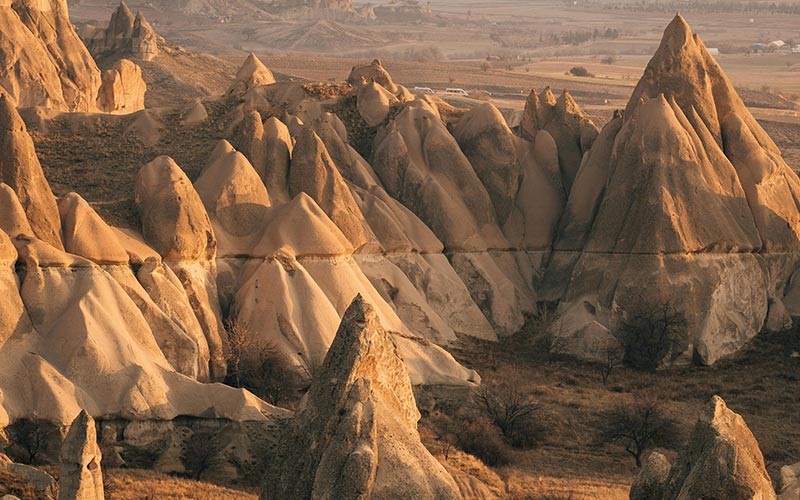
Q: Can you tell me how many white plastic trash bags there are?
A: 0